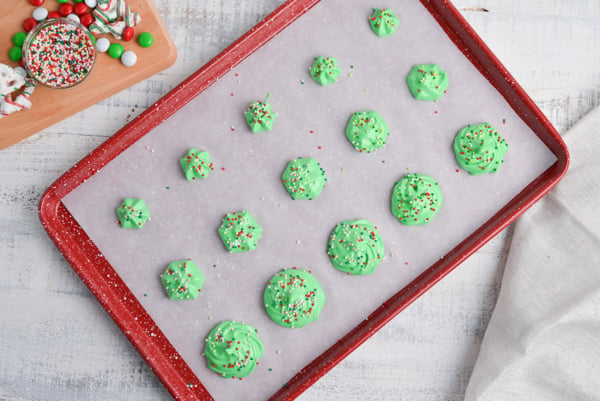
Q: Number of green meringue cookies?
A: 15